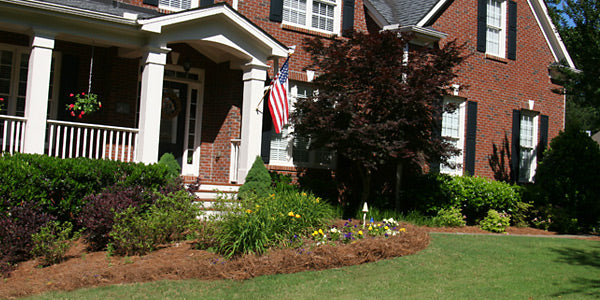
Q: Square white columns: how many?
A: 3